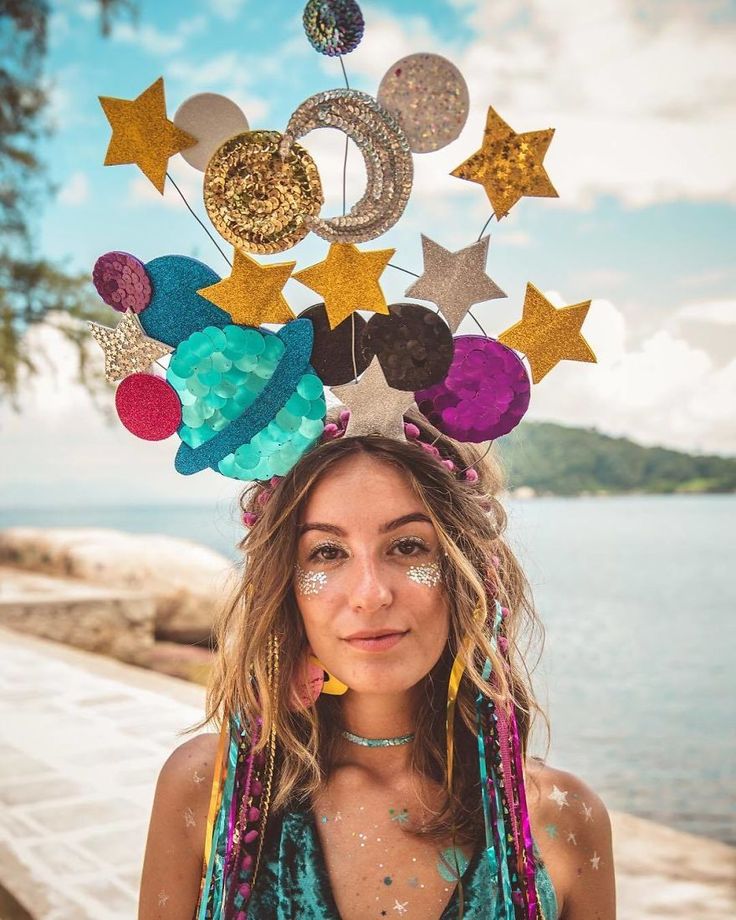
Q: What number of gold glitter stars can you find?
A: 5